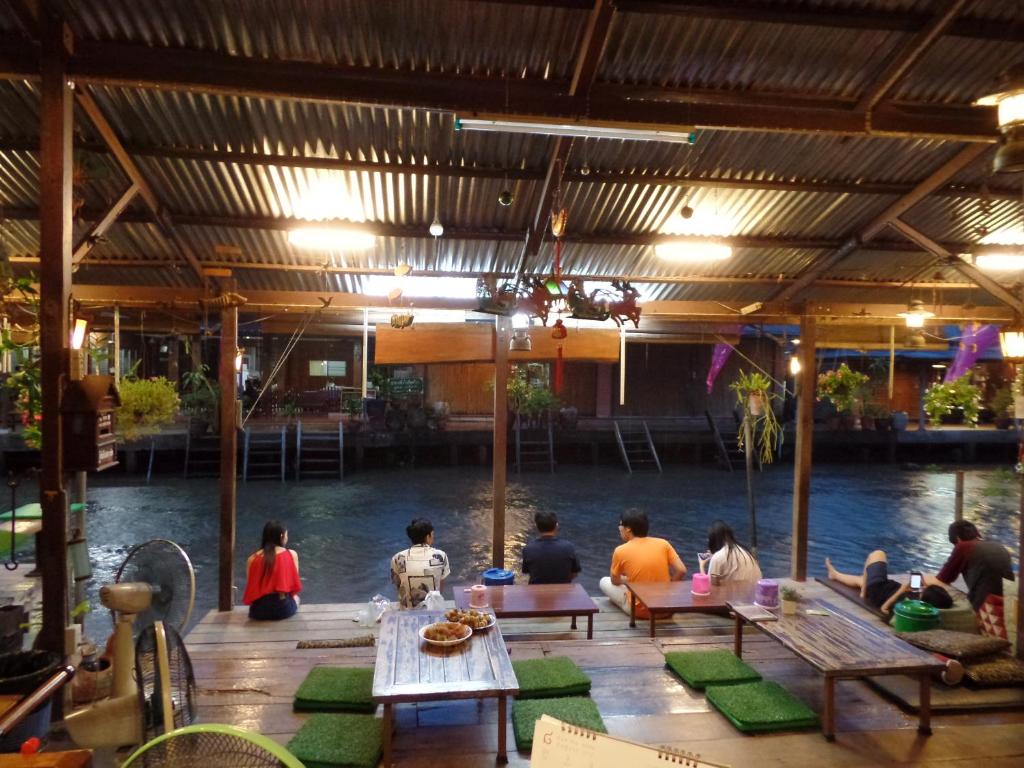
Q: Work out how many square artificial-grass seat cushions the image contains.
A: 6